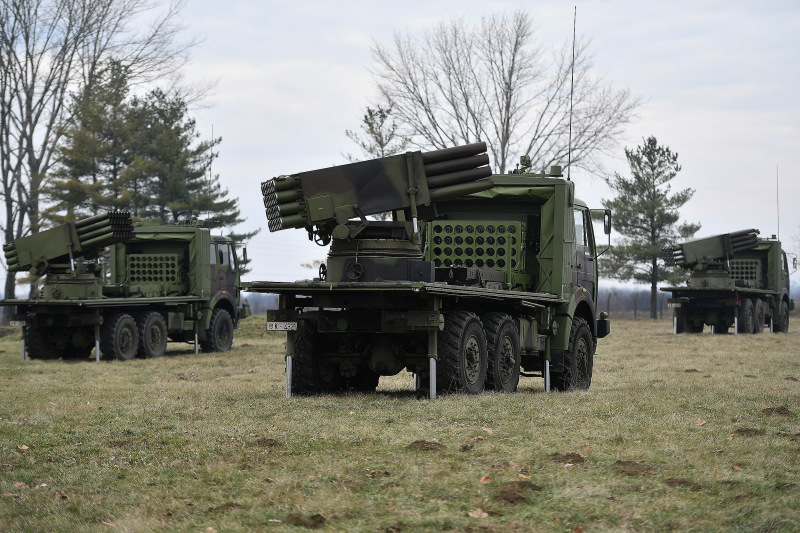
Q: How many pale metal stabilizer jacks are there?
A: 11